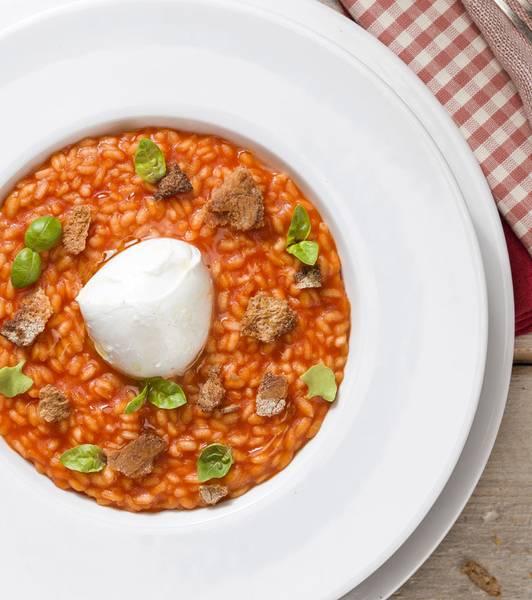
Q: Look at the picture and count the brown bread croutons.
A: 11